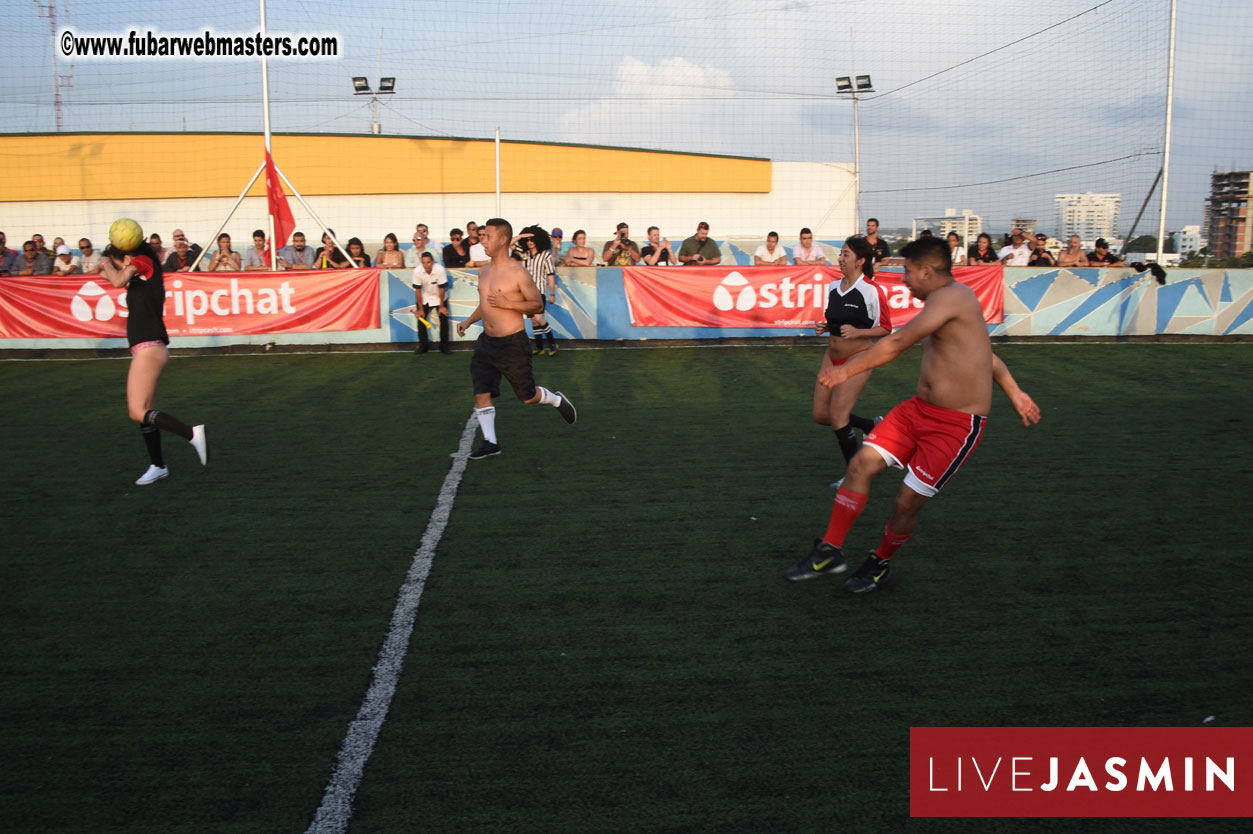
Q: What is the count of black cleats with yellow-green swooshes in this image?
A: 2